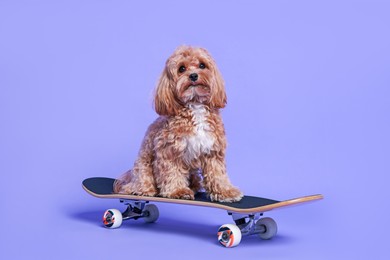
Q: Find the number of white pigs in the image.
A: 0